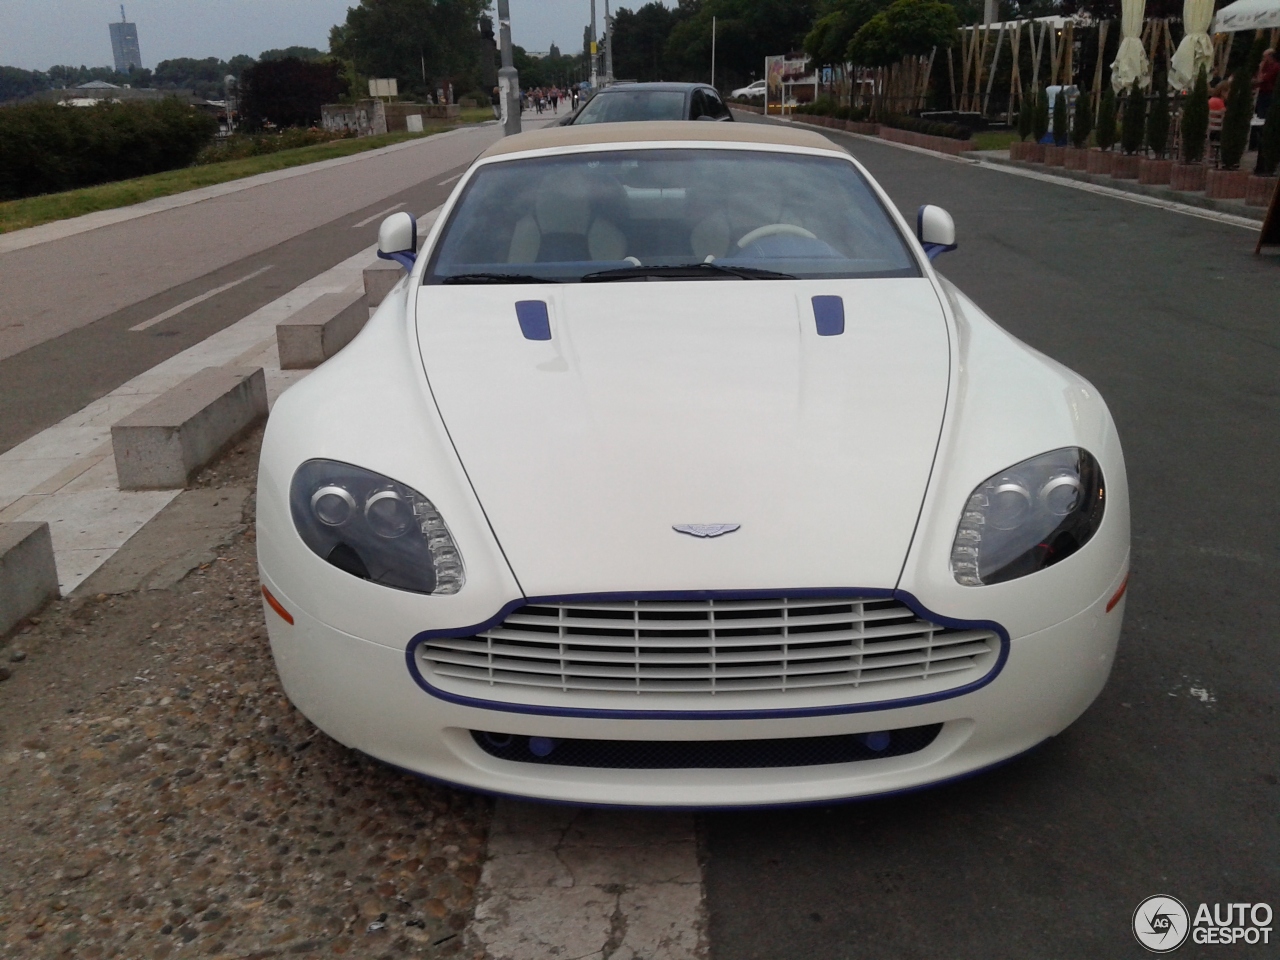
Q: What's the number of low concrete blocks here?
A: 4